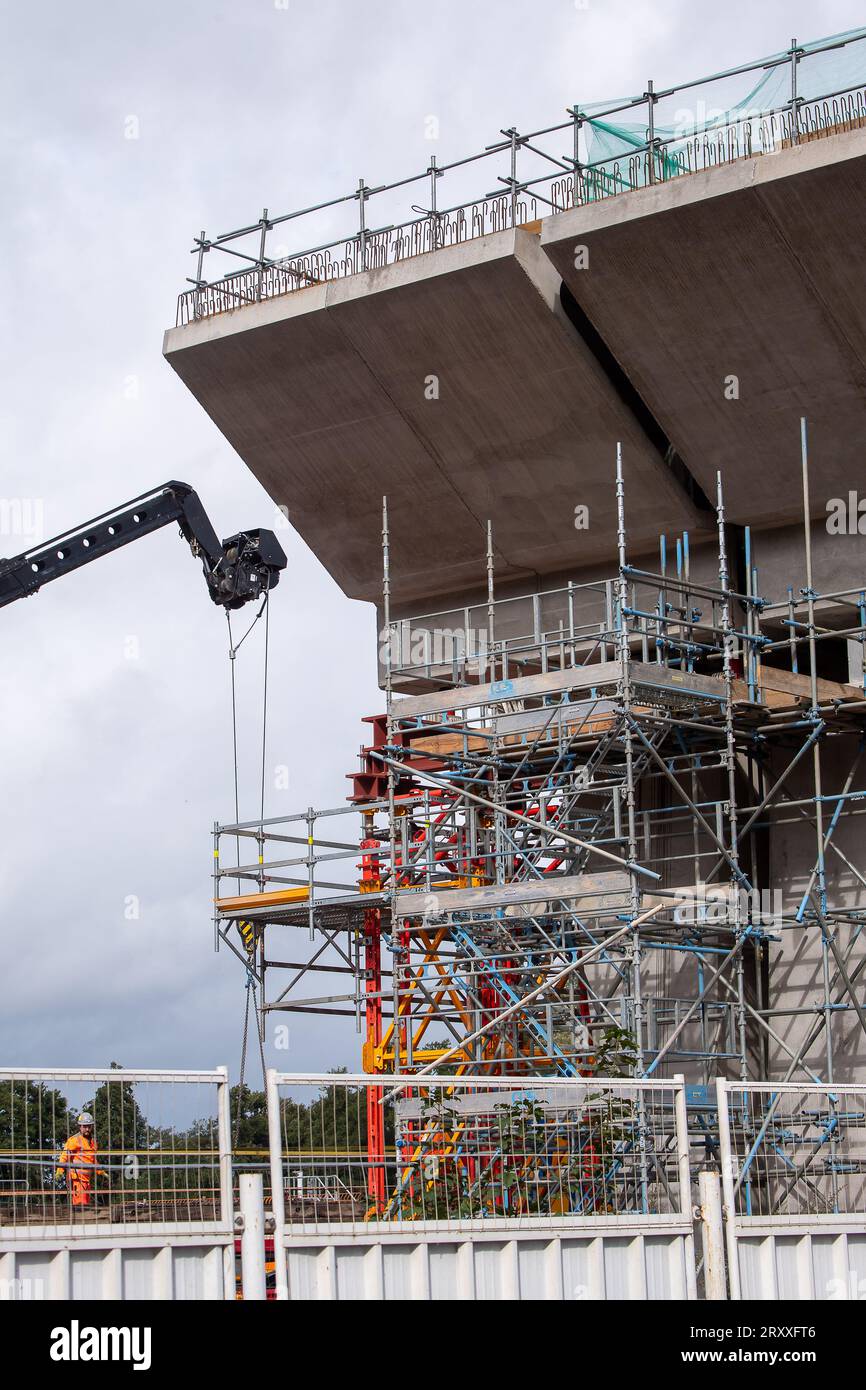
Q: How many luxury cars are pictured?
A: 0